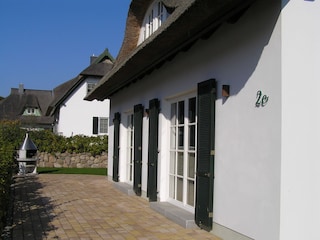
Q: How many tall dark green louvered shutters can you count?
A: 4